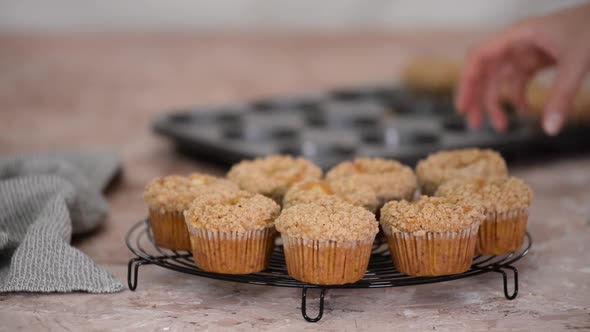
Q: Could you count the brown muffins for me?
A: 9